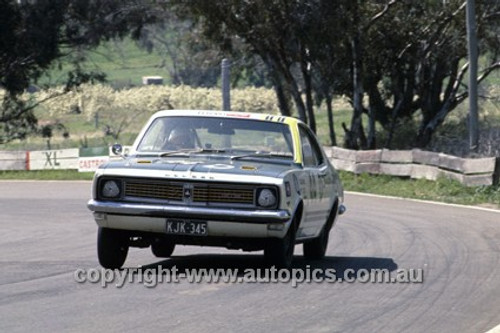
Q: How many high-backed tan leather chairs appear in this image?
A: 0